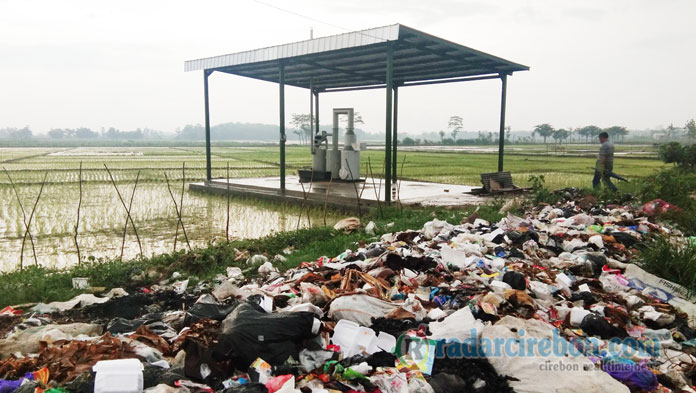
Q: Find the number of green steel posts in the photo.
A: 6